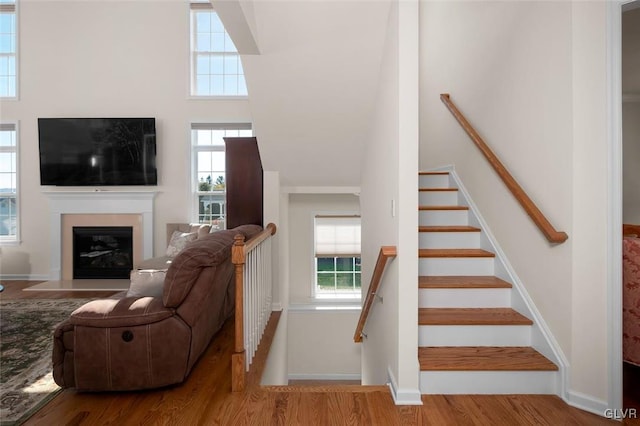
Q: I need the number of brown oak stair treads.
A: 8